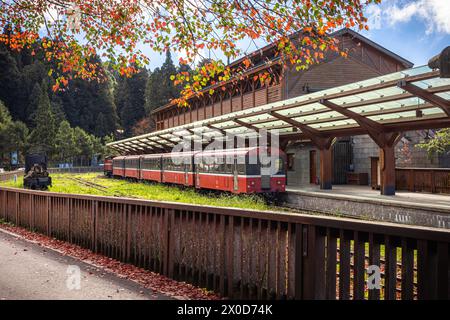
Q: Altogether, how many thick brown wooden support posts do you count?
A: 2